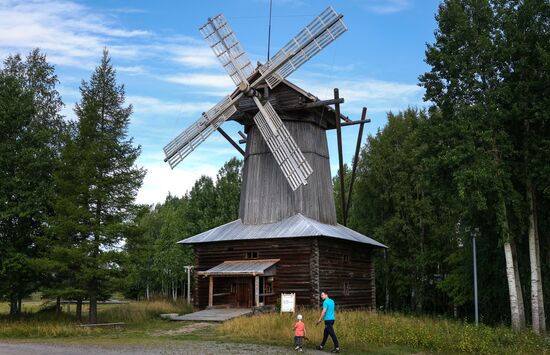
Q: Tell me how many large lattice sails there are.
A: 4